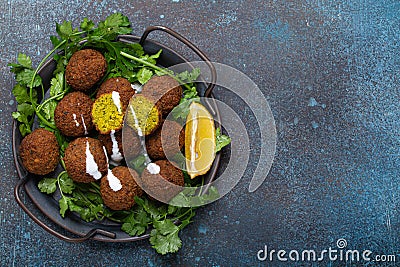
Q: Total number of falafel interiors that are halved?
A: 2